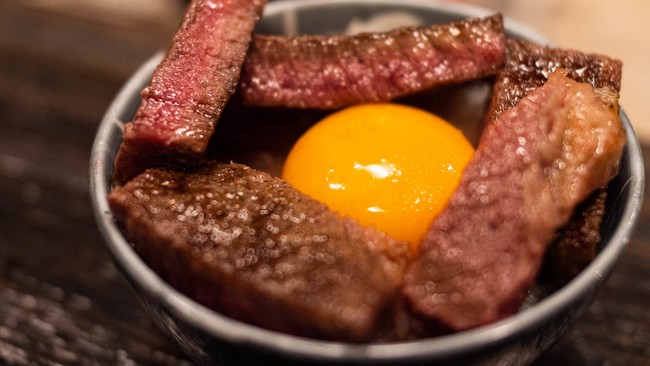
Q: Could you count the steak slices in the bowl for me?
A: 5